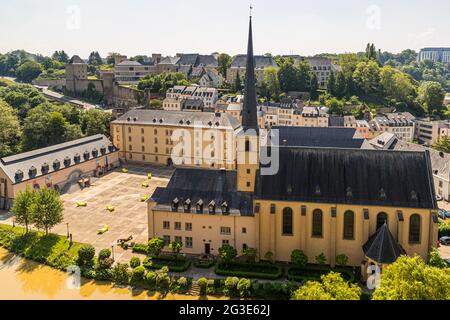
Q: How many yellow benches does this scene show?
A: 7